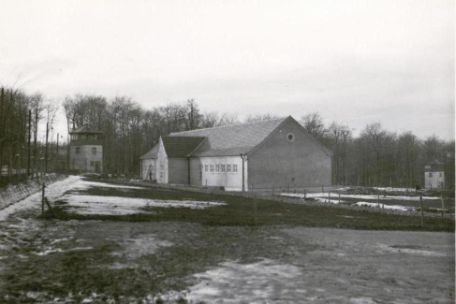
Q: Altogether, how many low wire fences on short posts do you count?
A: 1